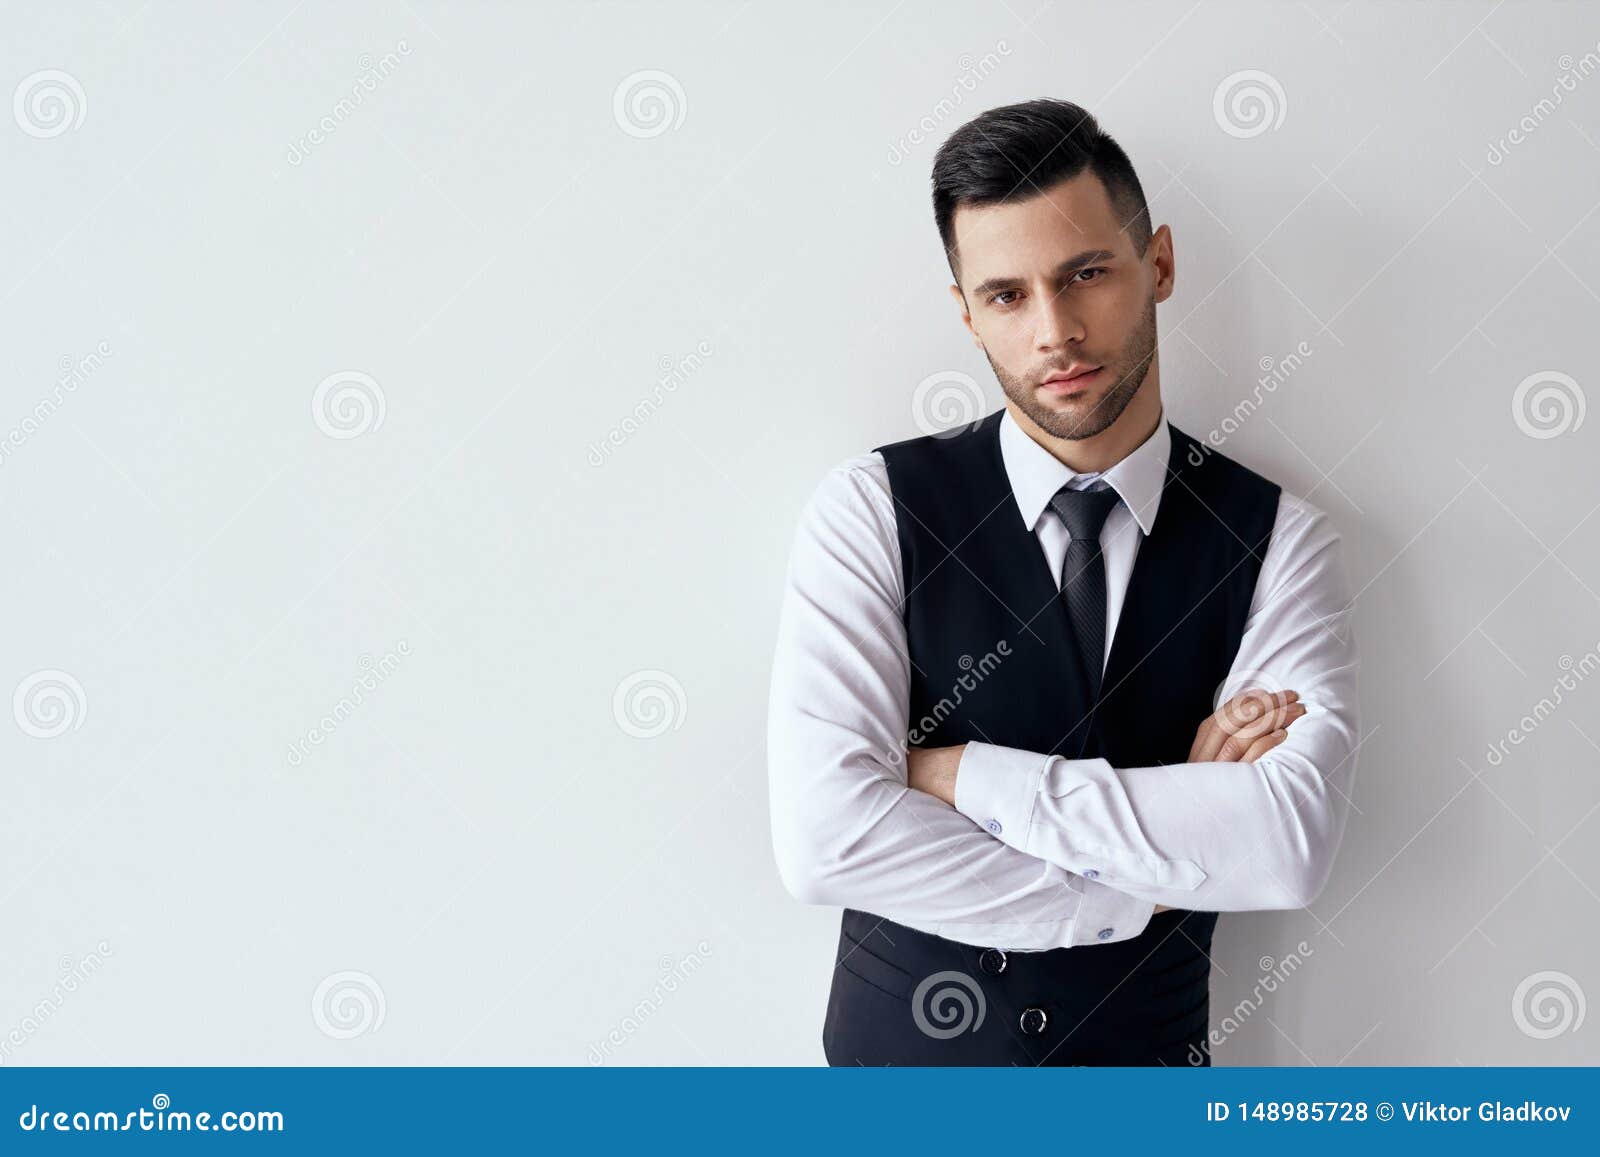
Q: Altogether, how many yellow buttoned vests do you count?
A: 0